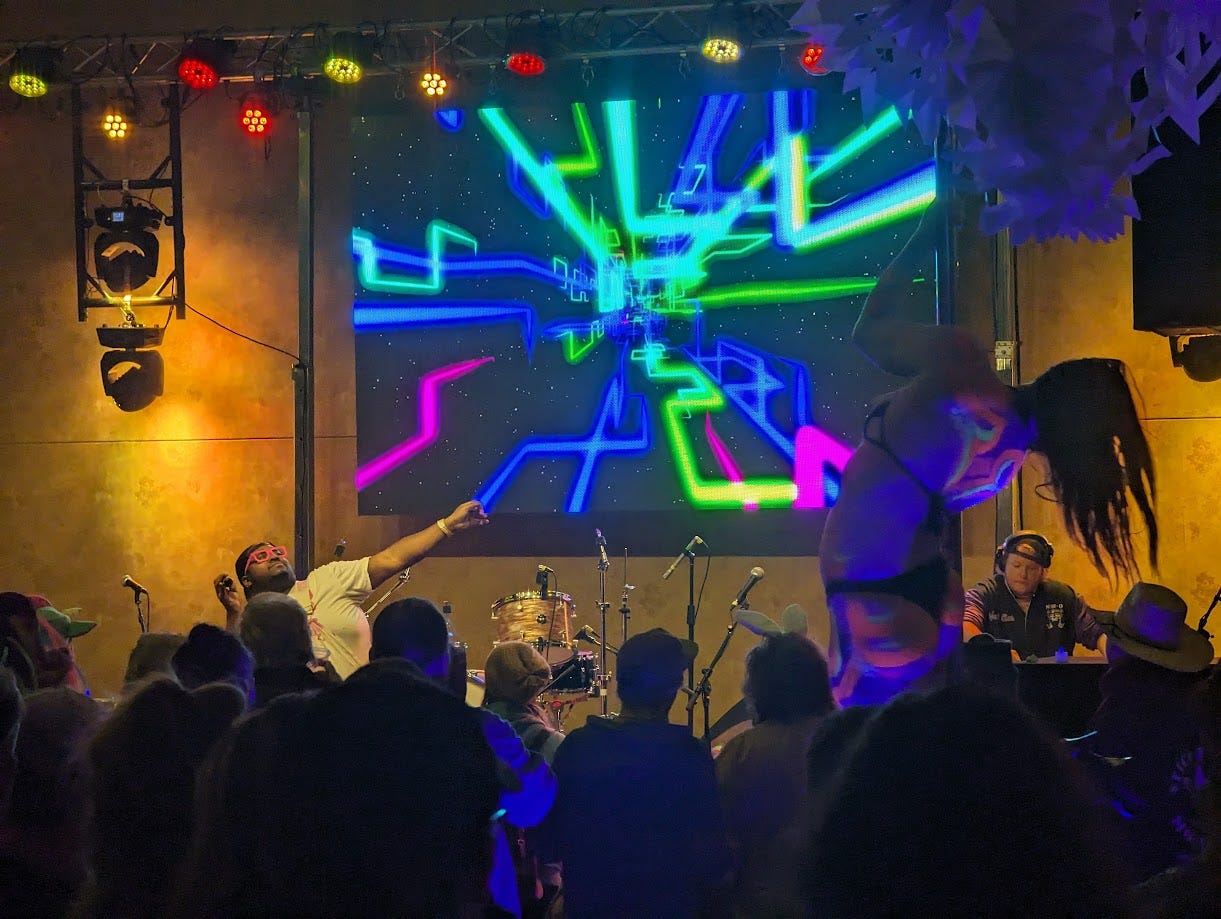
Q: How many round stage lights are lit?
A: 9